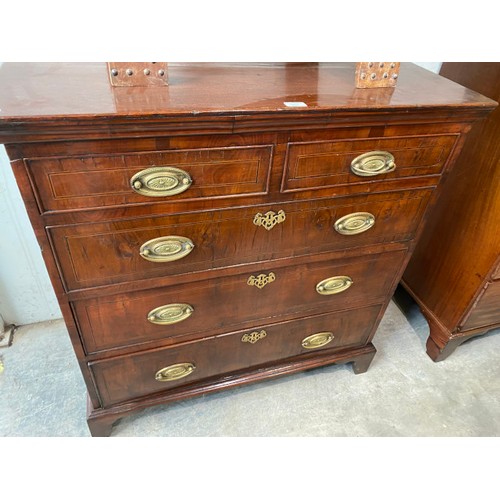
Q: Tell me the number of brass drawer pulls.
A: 8